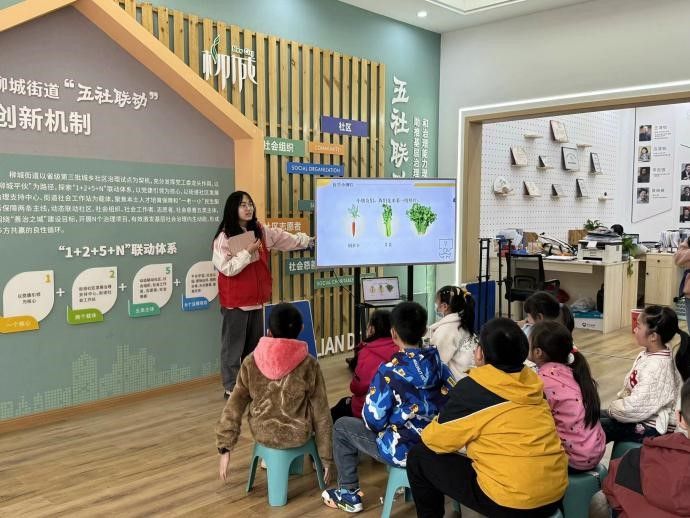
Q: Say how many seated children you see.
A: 9